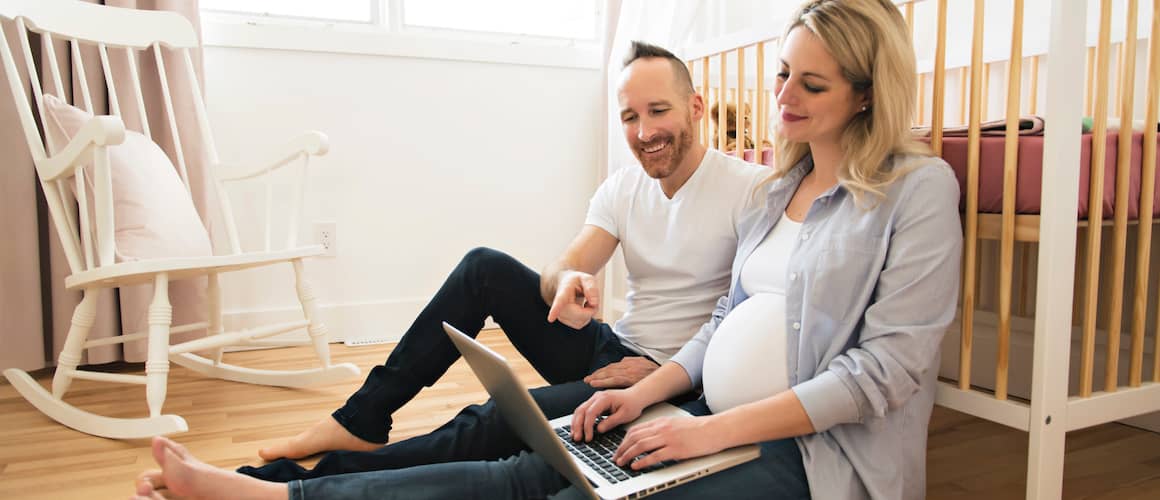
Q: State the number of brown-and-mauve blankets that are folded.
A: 1